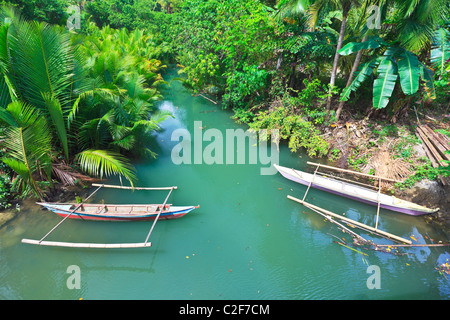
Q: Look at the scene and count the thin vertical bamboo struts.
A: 4